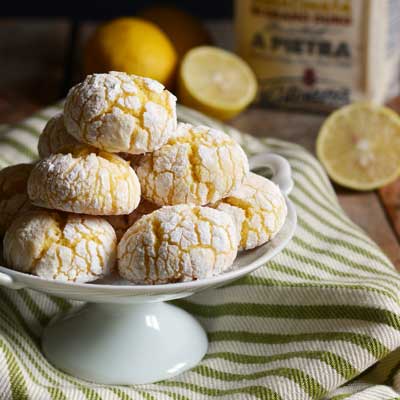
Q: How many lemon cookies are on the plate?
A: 9